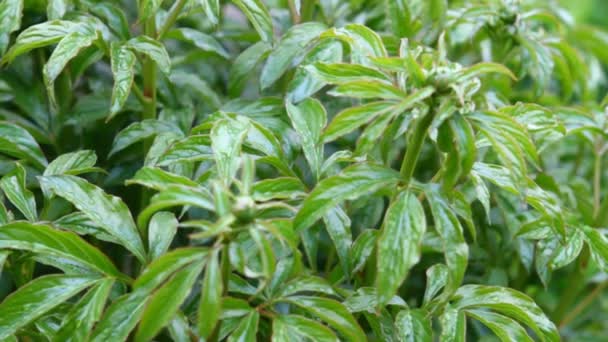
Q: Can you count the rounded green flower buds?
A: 2